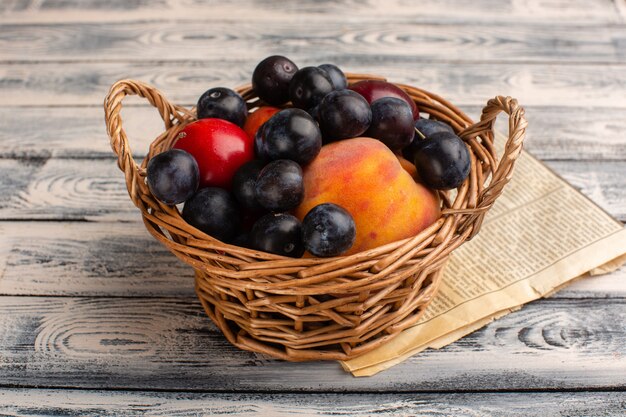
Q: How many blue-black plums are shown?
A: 15